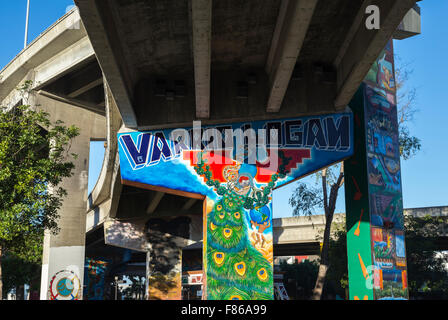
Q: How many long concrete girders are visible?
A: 4